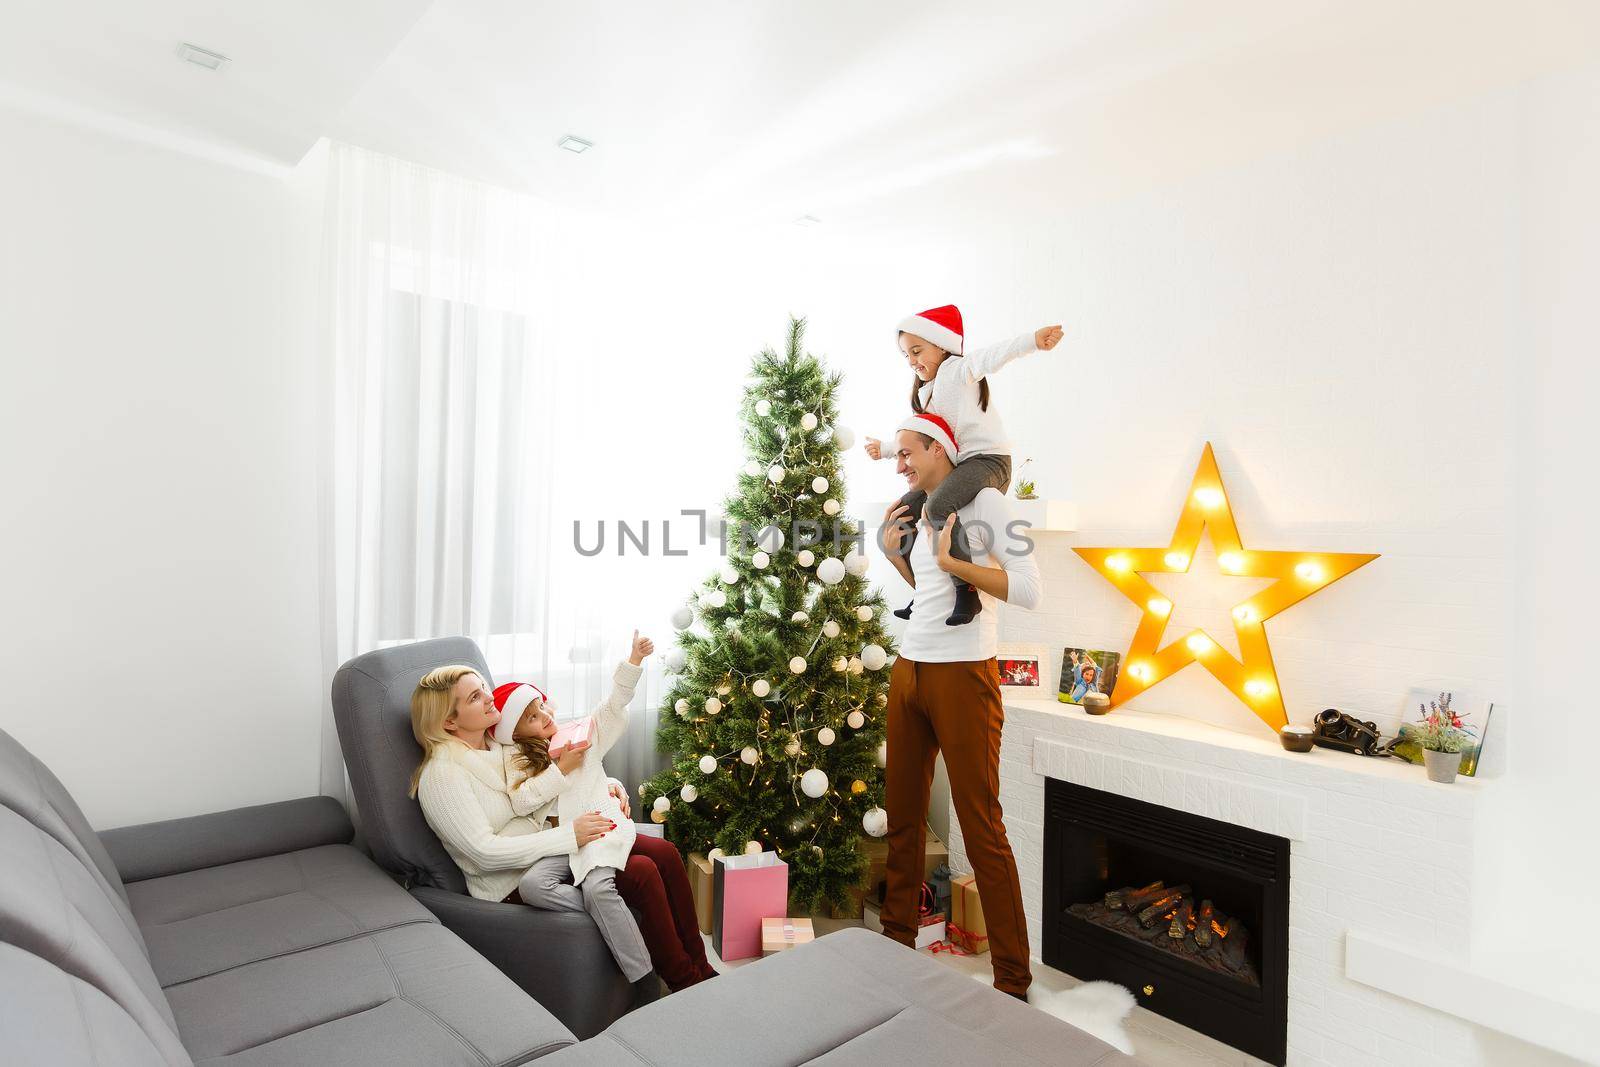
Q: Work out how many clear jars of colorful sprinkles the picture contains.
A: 0